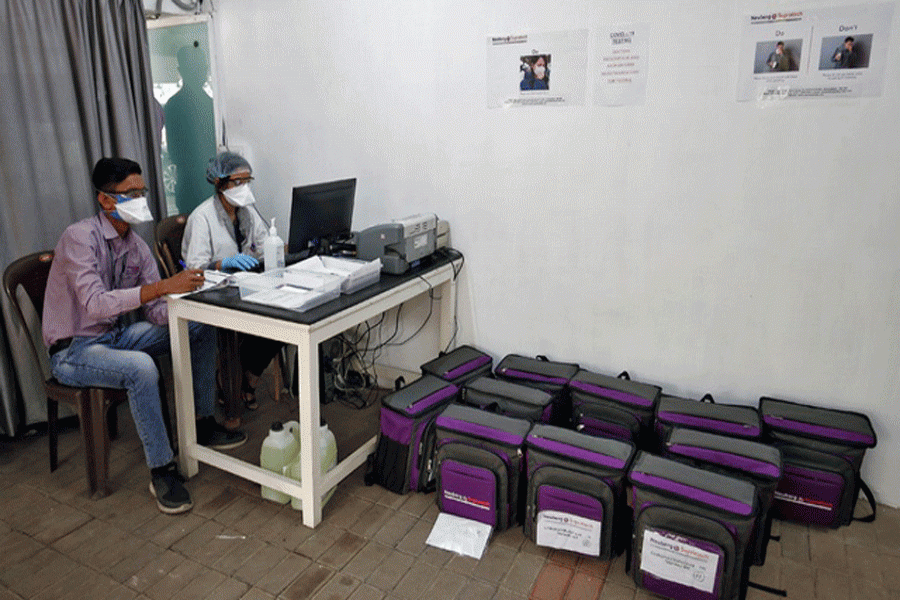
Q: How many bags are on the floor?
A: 11